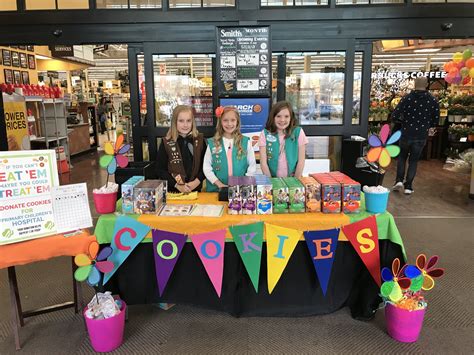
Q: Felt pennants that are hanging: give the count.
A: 7